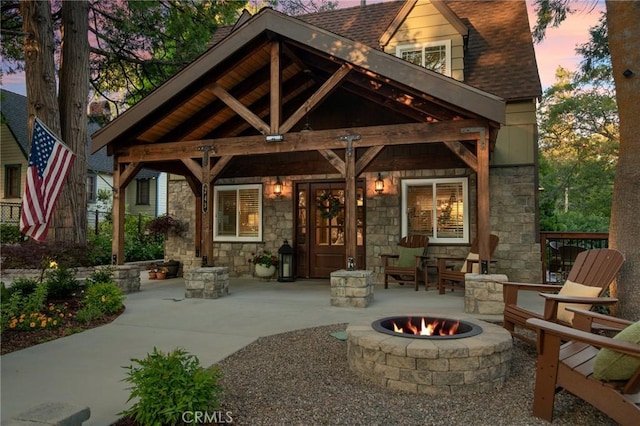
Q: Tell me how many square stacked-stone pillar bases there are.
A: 4